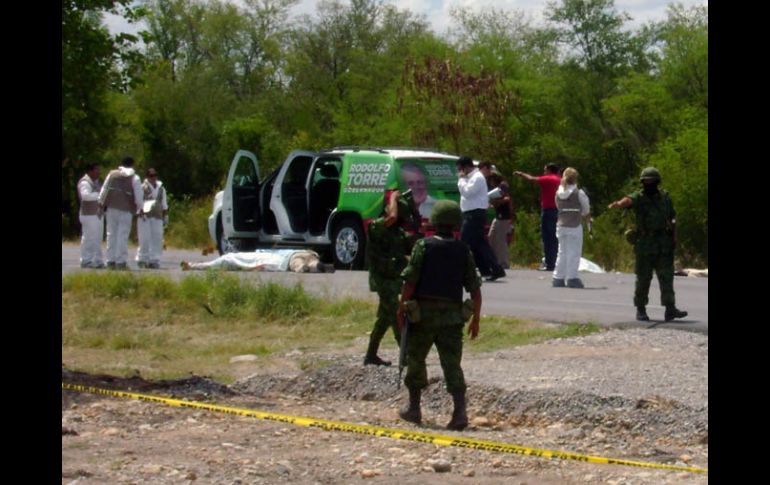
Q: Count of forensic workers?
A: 4